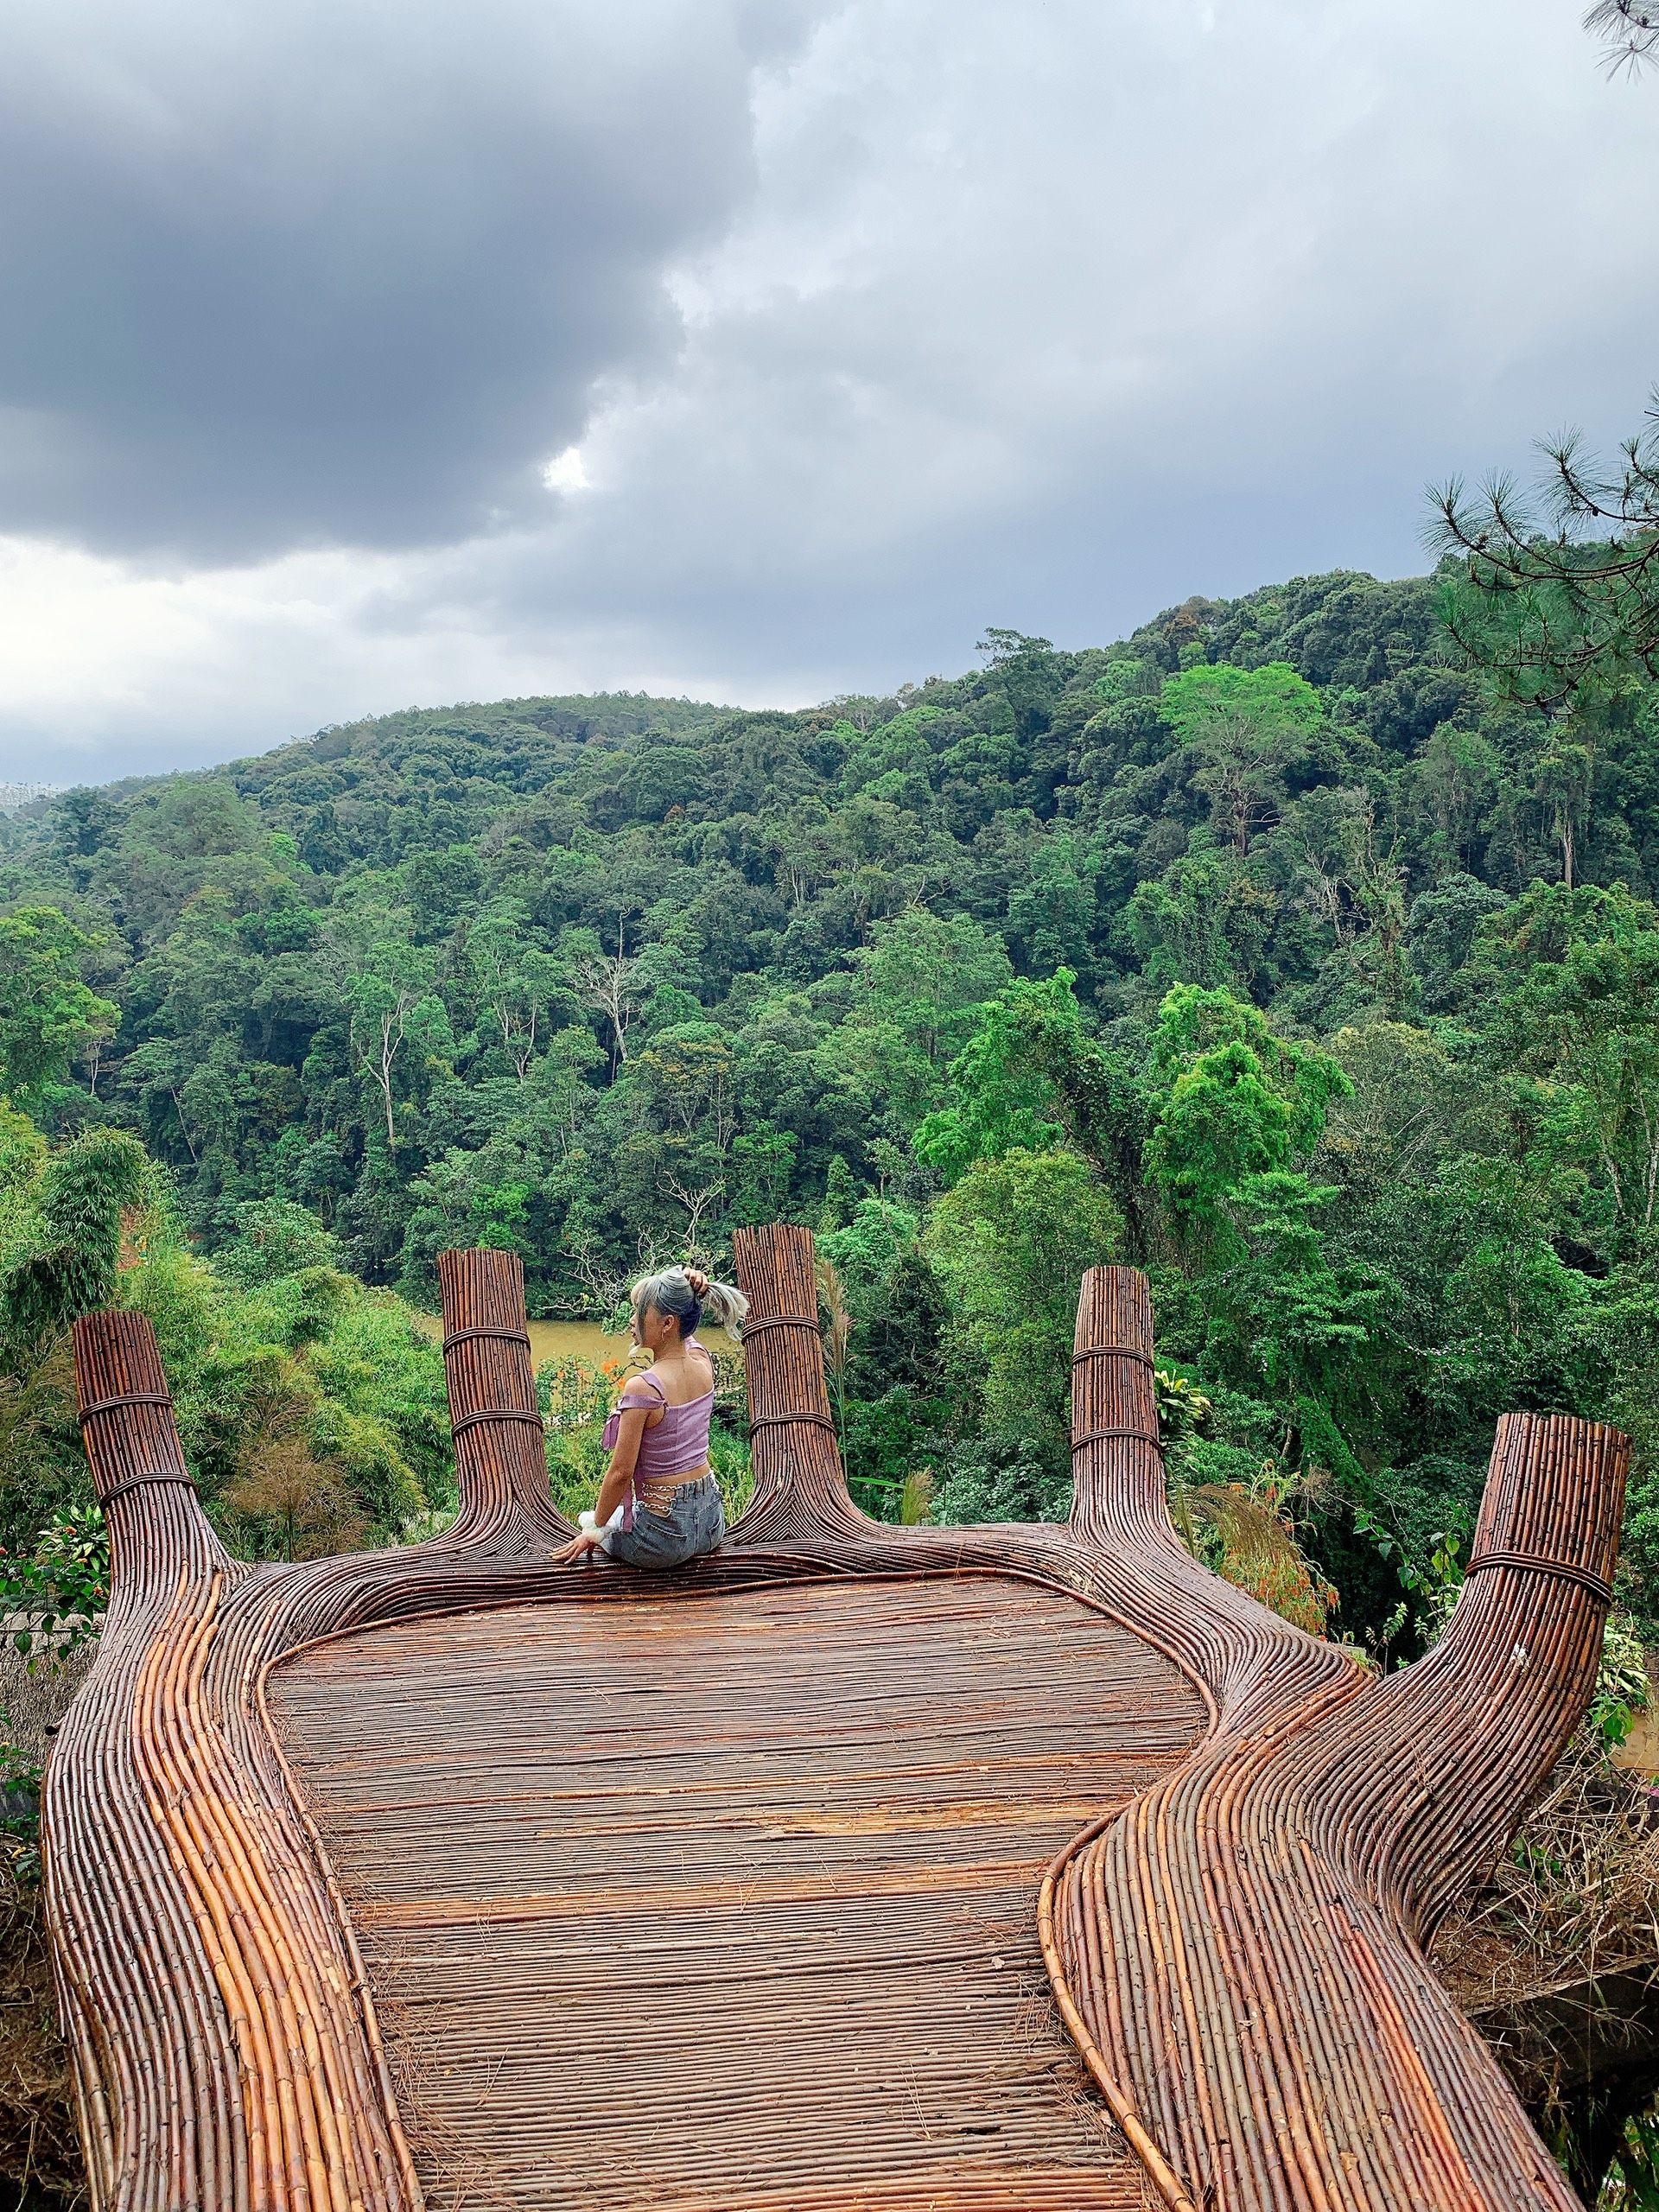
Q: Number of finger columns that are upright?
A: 5